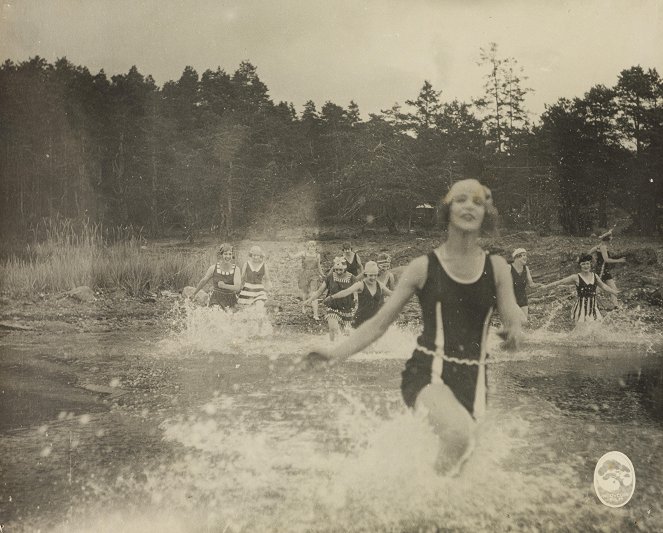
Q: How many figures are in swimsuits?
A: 11